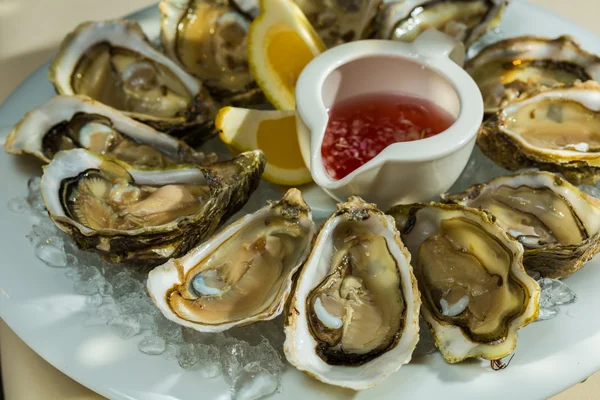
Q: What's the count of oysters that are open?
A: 12